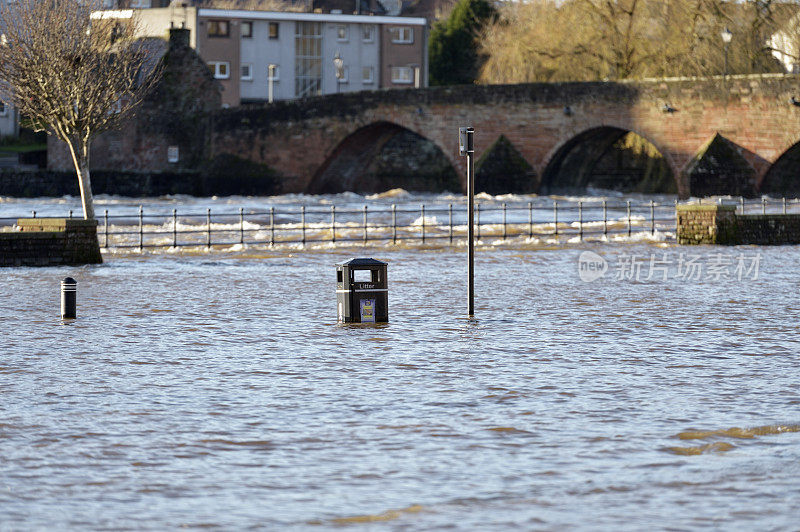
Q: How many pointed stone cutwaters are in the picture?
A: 2